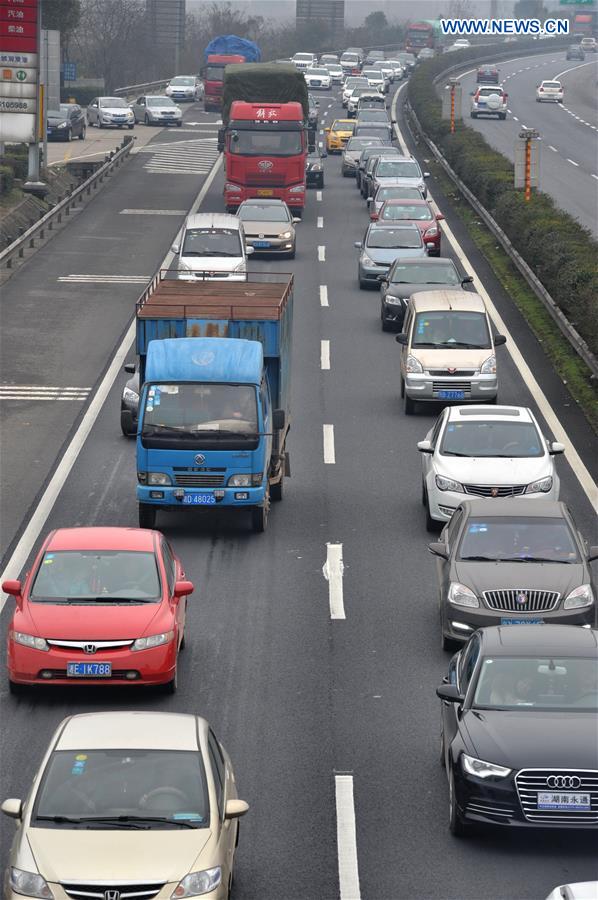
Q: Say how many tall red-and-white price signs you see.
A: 1